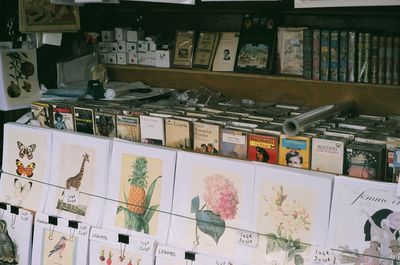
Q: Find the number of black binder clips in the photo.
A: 6